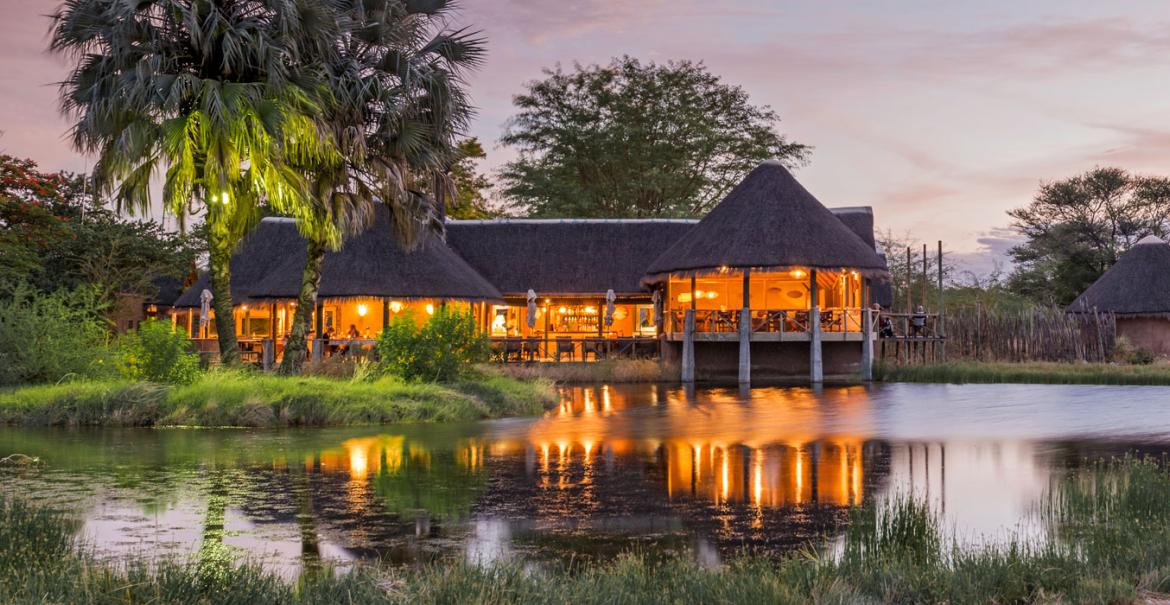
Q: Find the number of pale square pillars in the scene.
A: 4